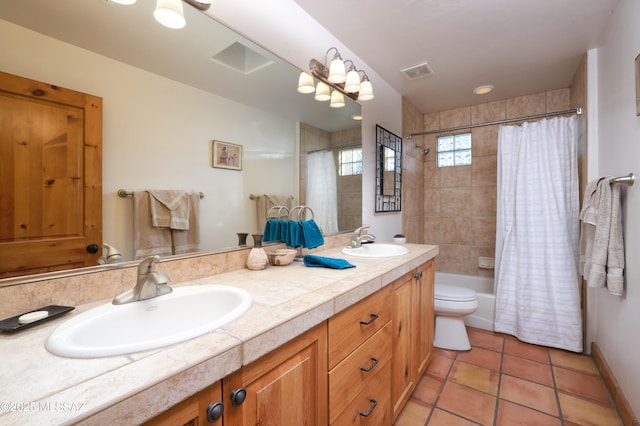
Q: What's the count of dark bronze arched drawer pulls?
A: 3